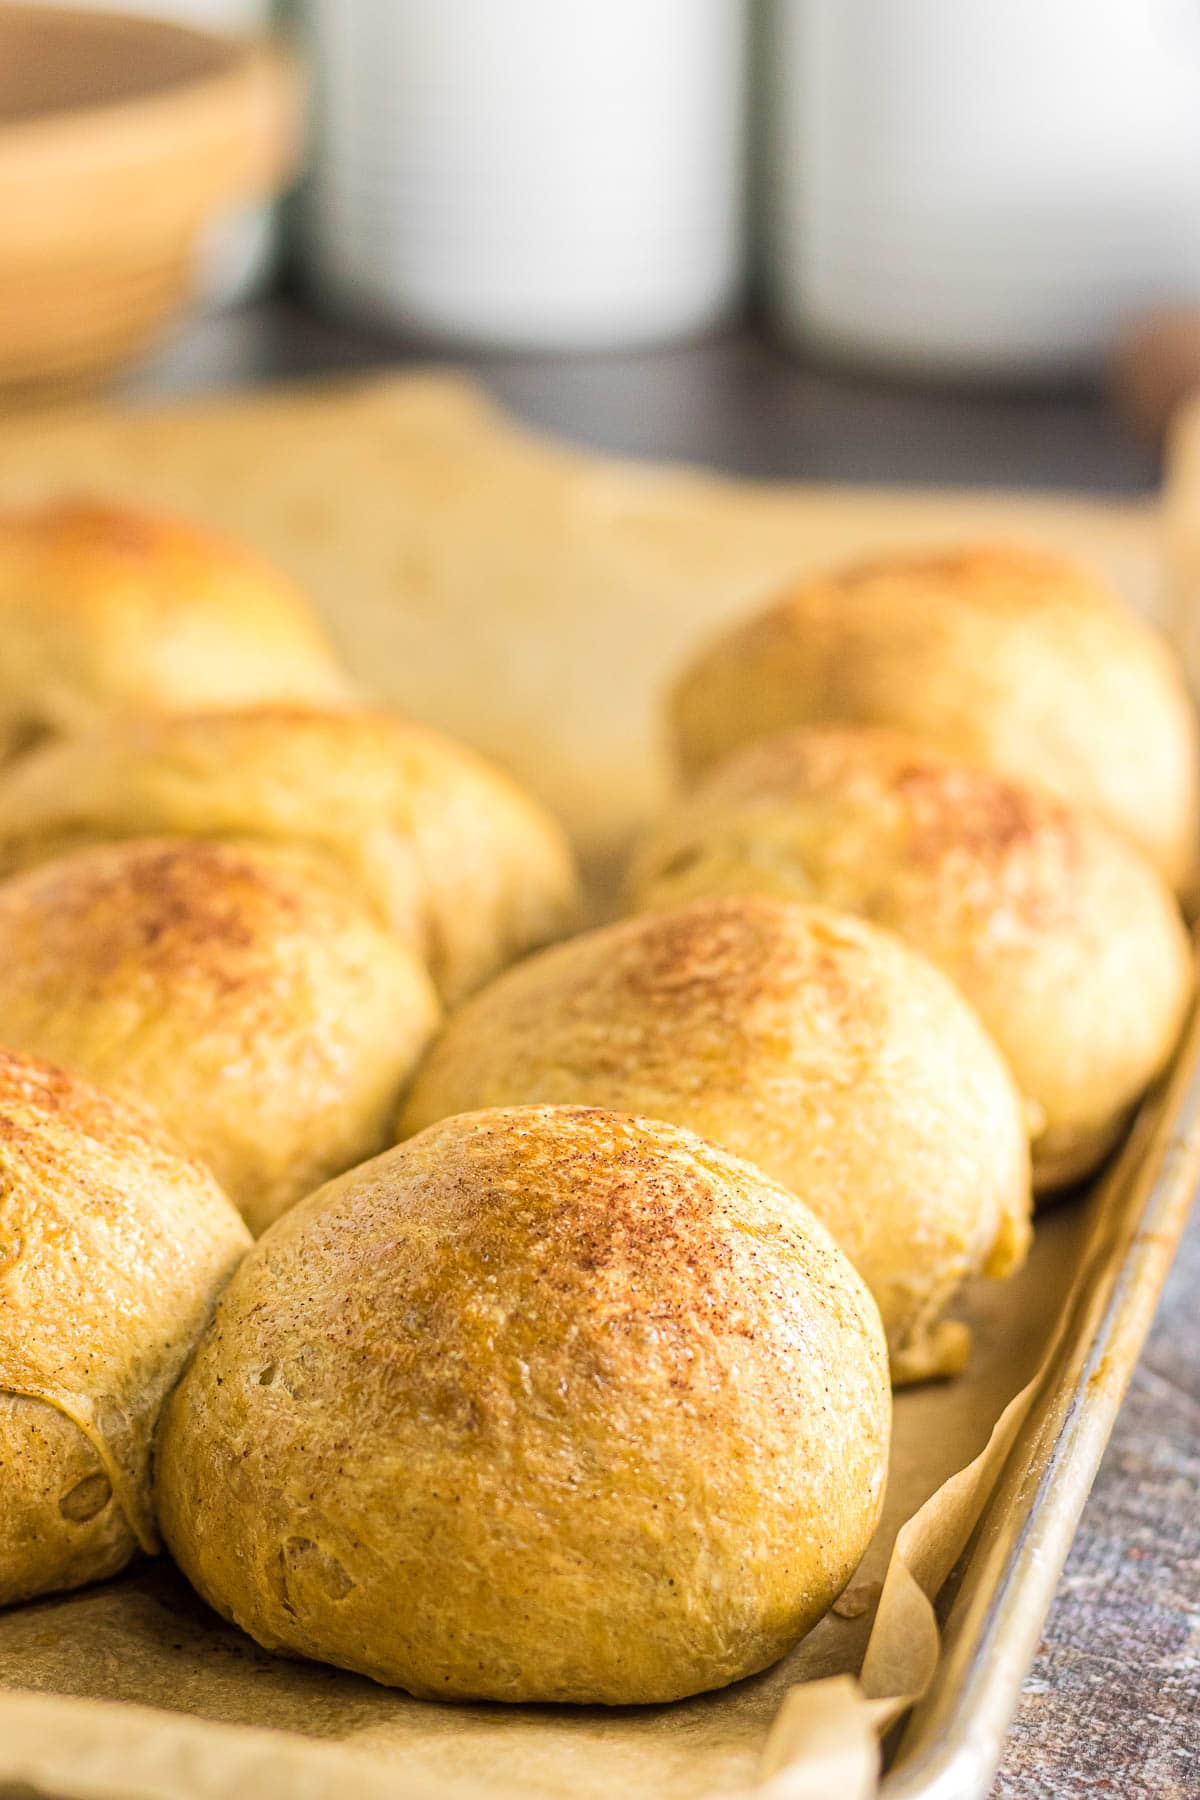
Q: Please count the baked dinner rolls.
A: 8